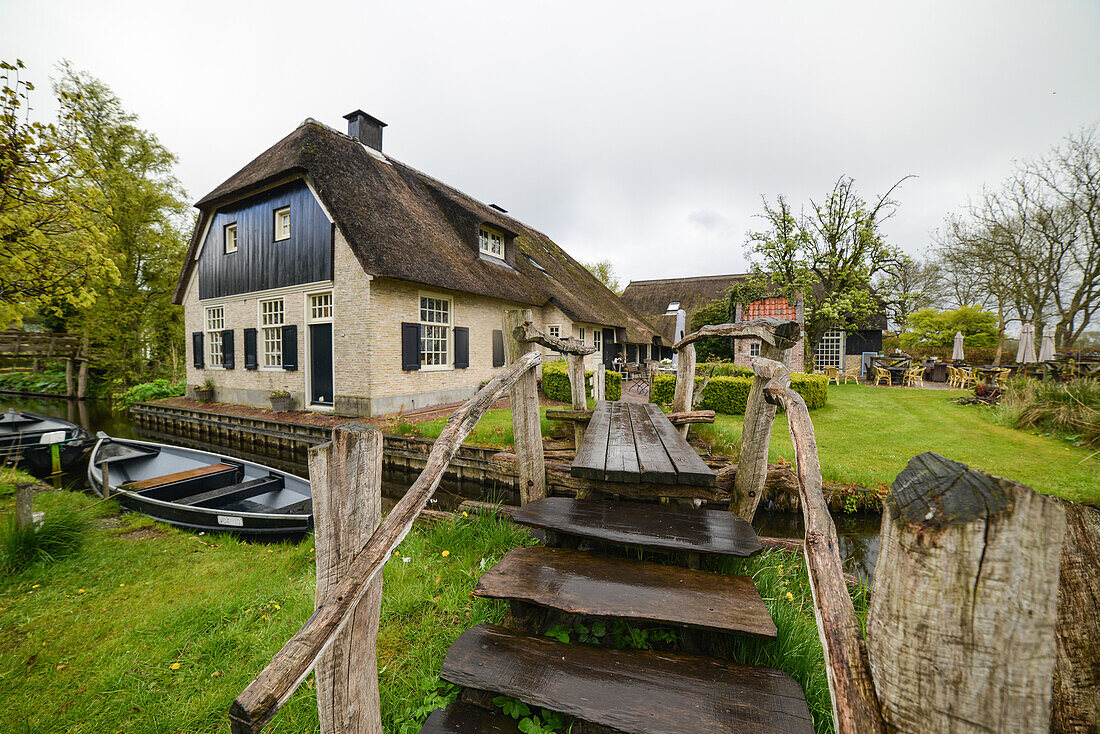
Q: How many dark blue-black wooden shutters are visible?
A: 7